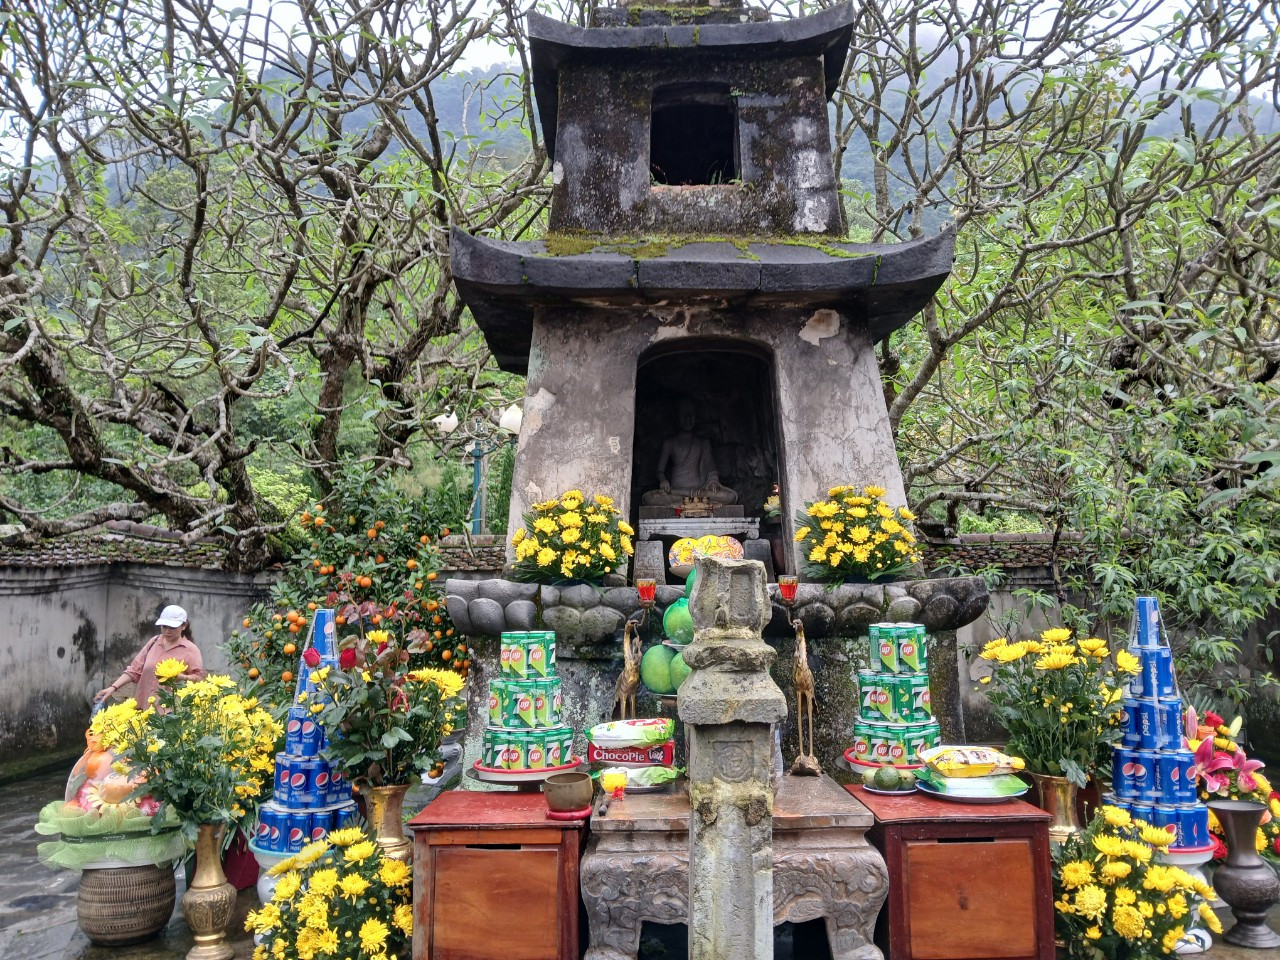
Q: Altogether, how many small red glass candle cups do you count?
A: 2